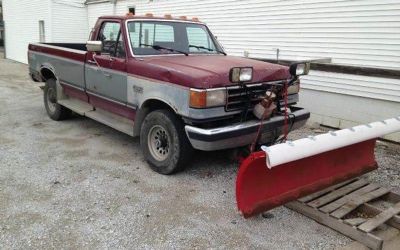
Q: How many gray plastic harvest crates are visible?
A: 0